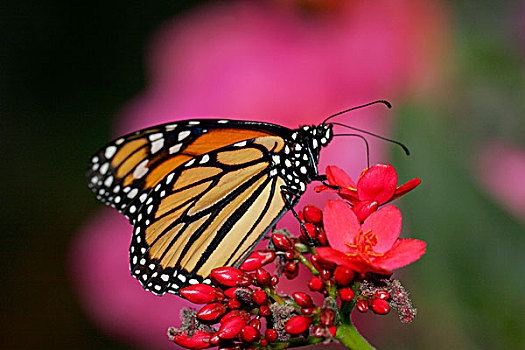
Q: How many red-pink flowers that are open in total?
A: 2